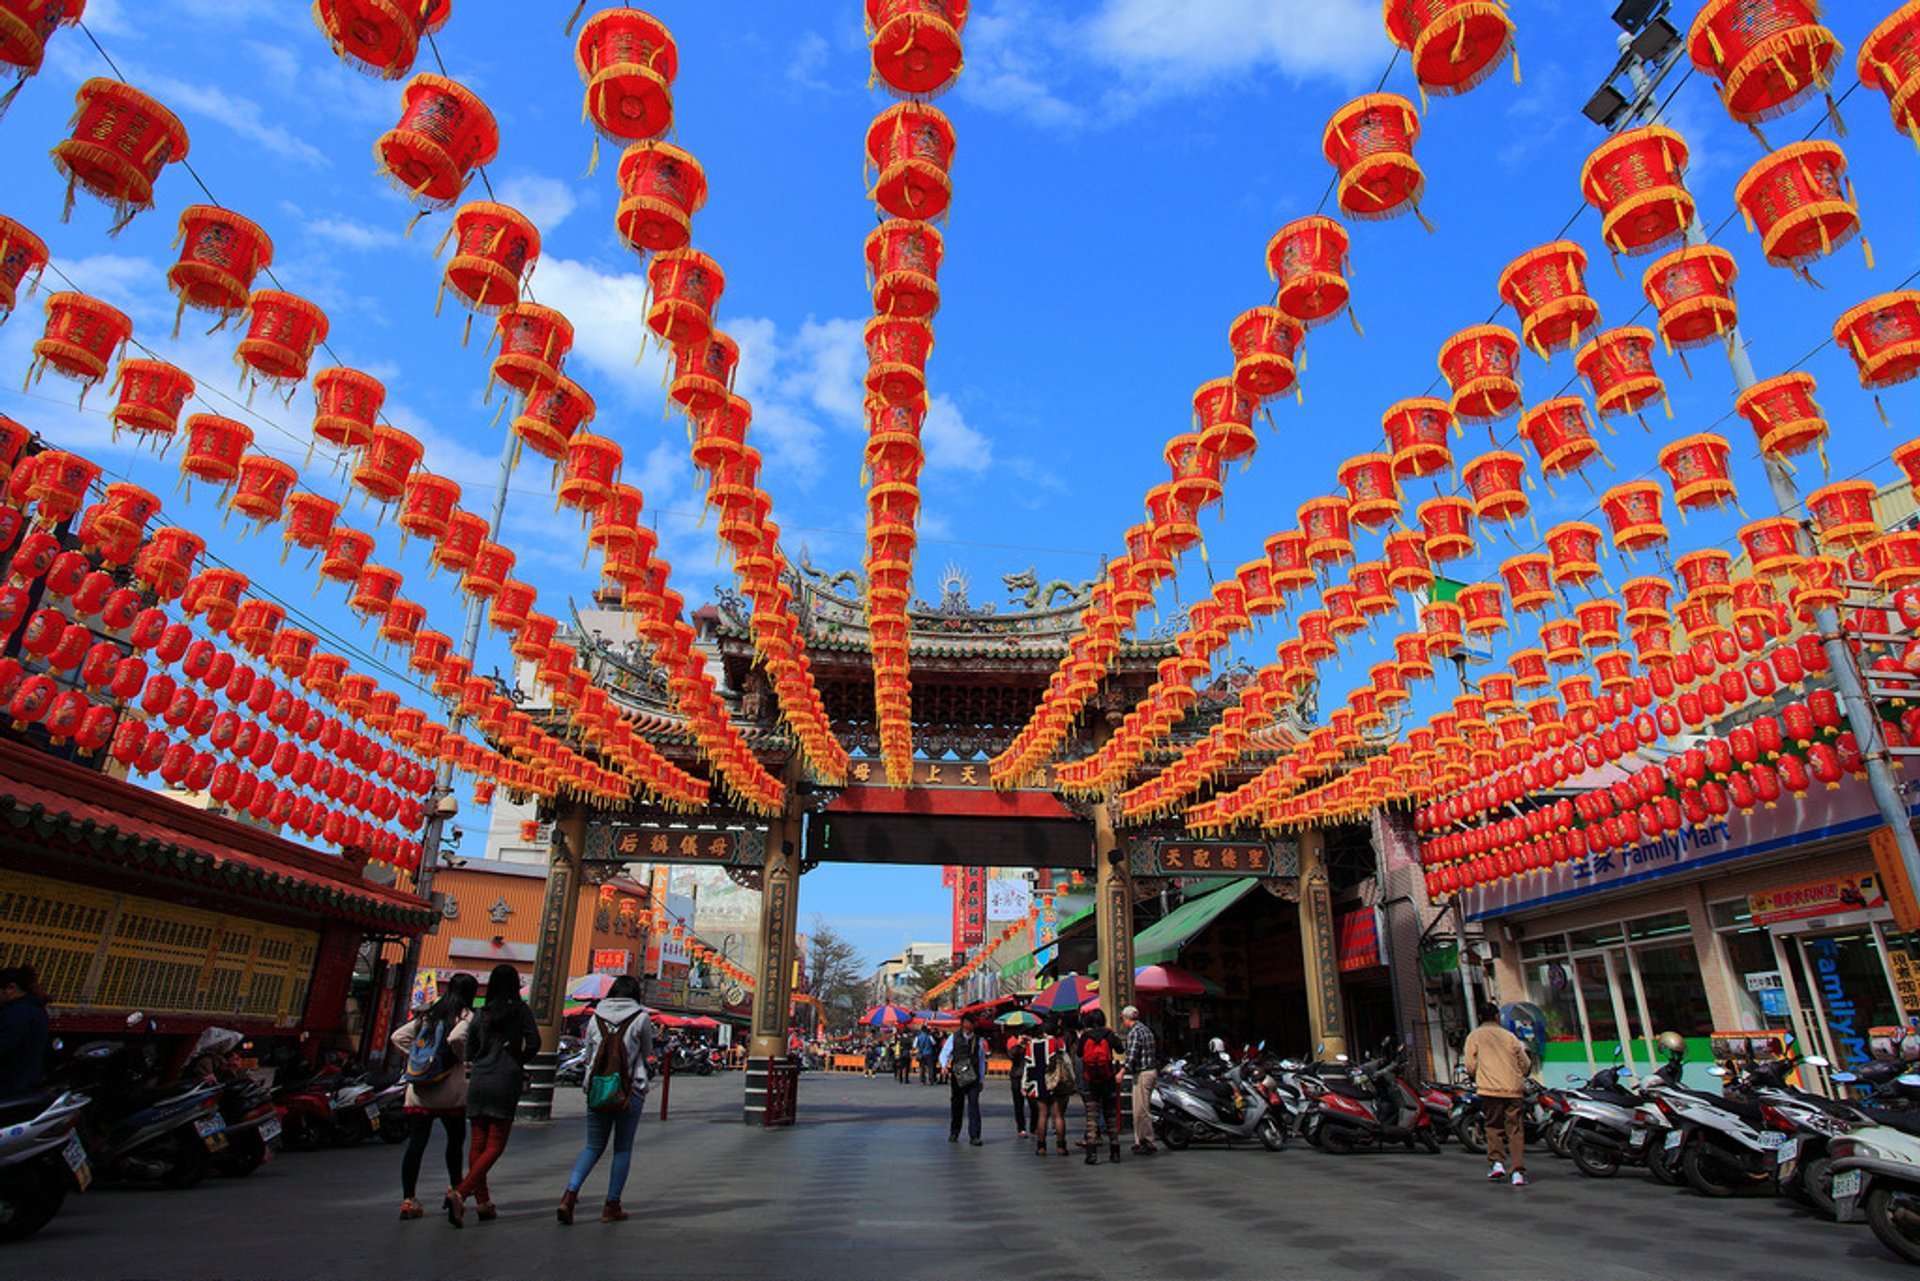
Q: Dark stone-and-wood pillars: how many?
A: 4